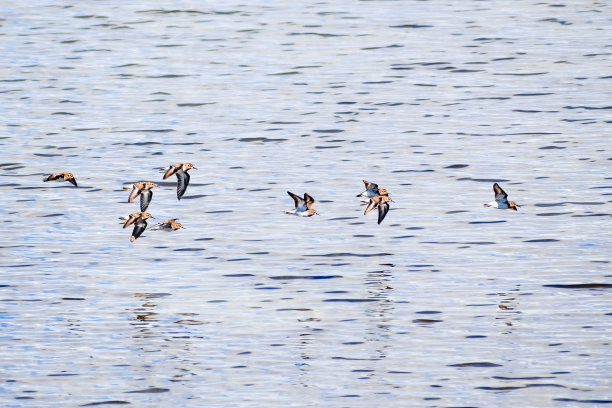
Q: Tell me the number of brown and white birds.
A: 9